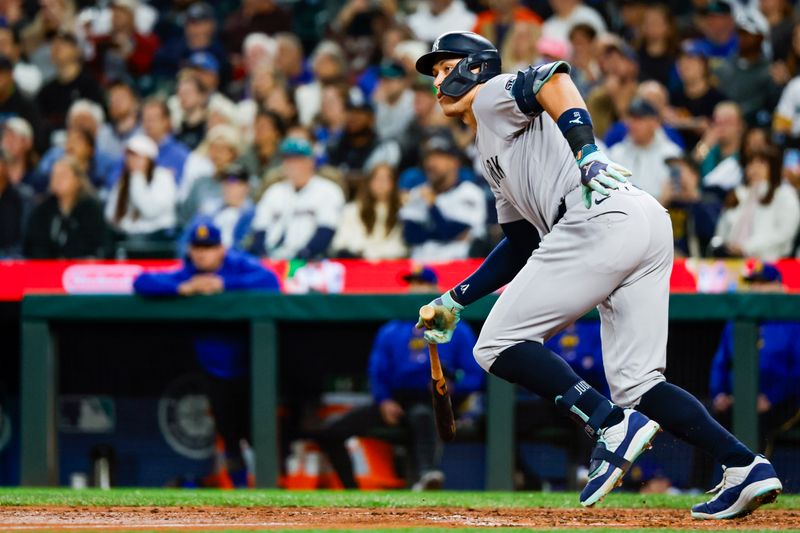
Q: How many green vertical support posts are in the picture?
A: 4